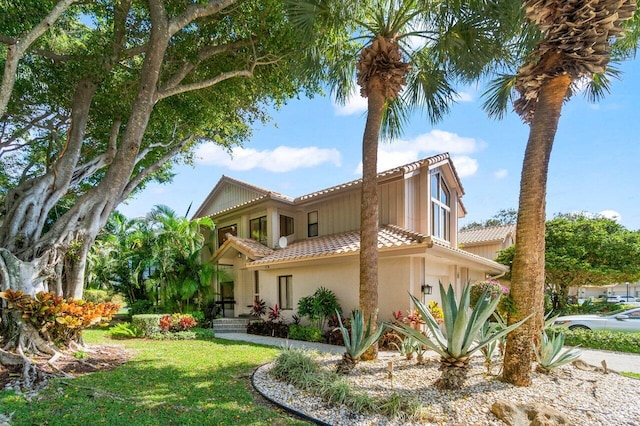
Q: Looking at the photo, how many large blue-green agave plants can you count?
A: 3